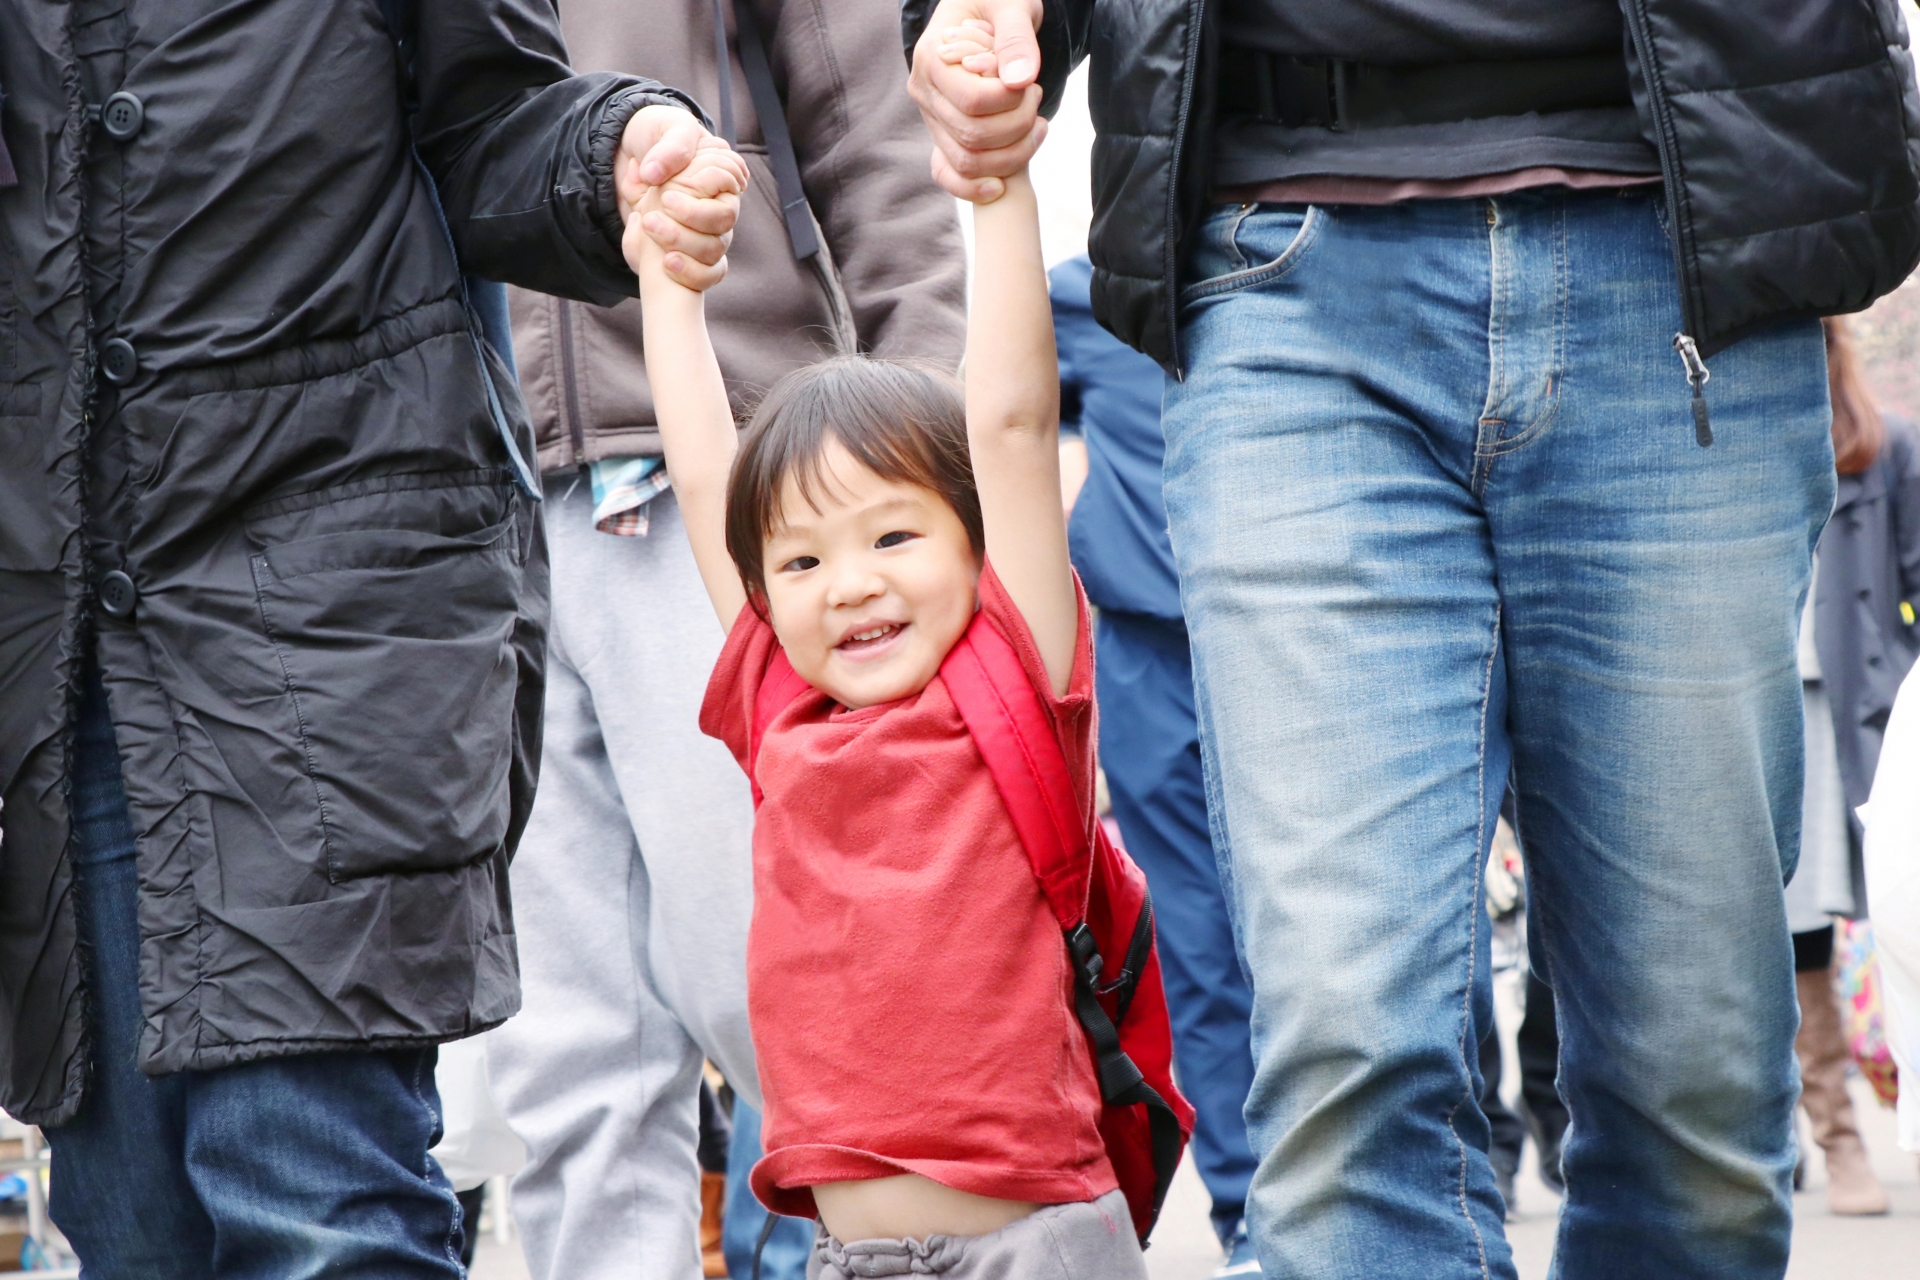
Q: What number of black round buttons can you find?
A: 3